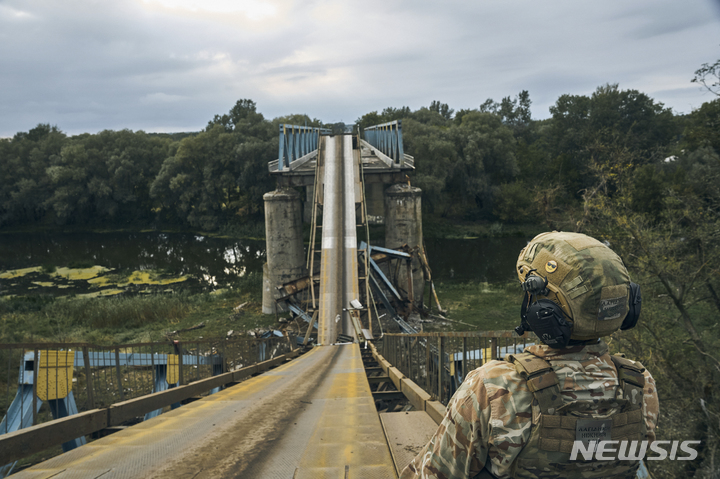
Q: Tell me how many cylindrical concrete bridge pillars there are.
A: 2